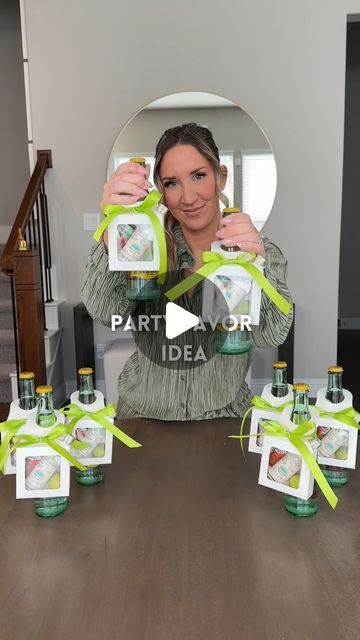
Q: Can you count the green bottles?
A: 8